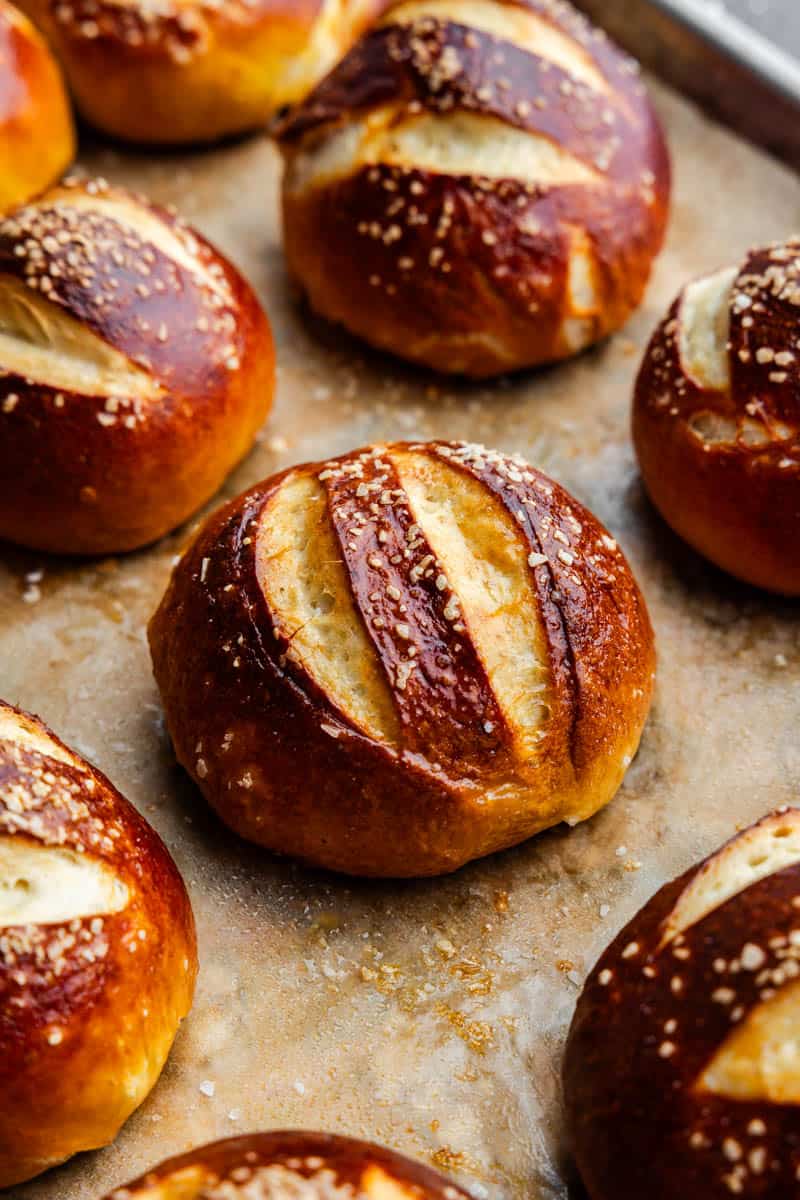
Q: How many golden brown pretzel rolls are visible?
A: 9